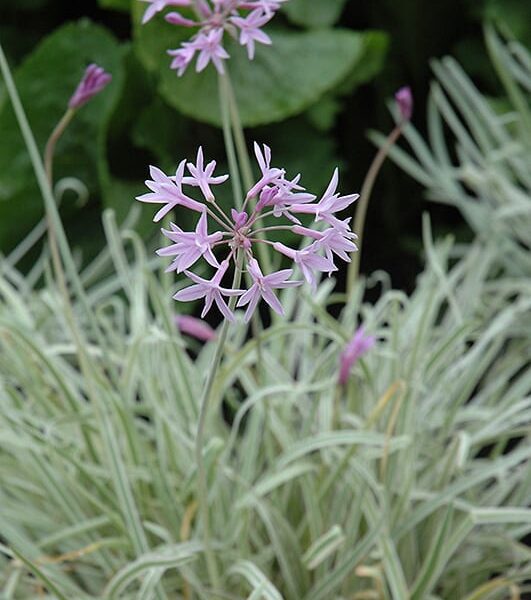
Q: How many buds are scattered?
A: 4